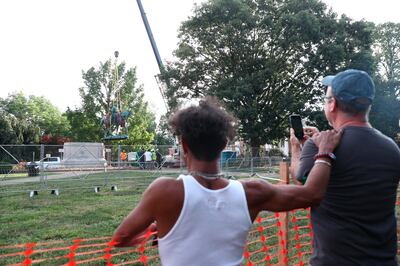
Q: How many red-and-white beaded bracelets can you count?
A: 1